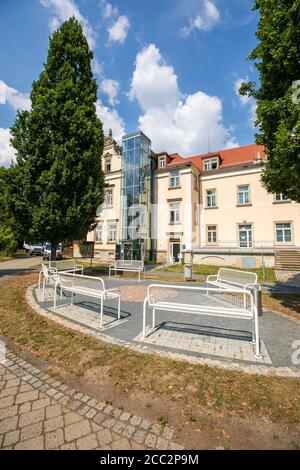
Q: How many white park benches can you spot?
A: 6